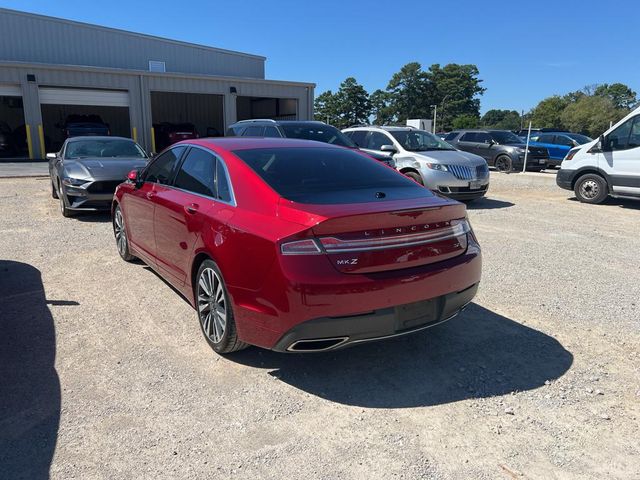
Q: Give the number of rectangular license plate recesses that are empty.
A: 1